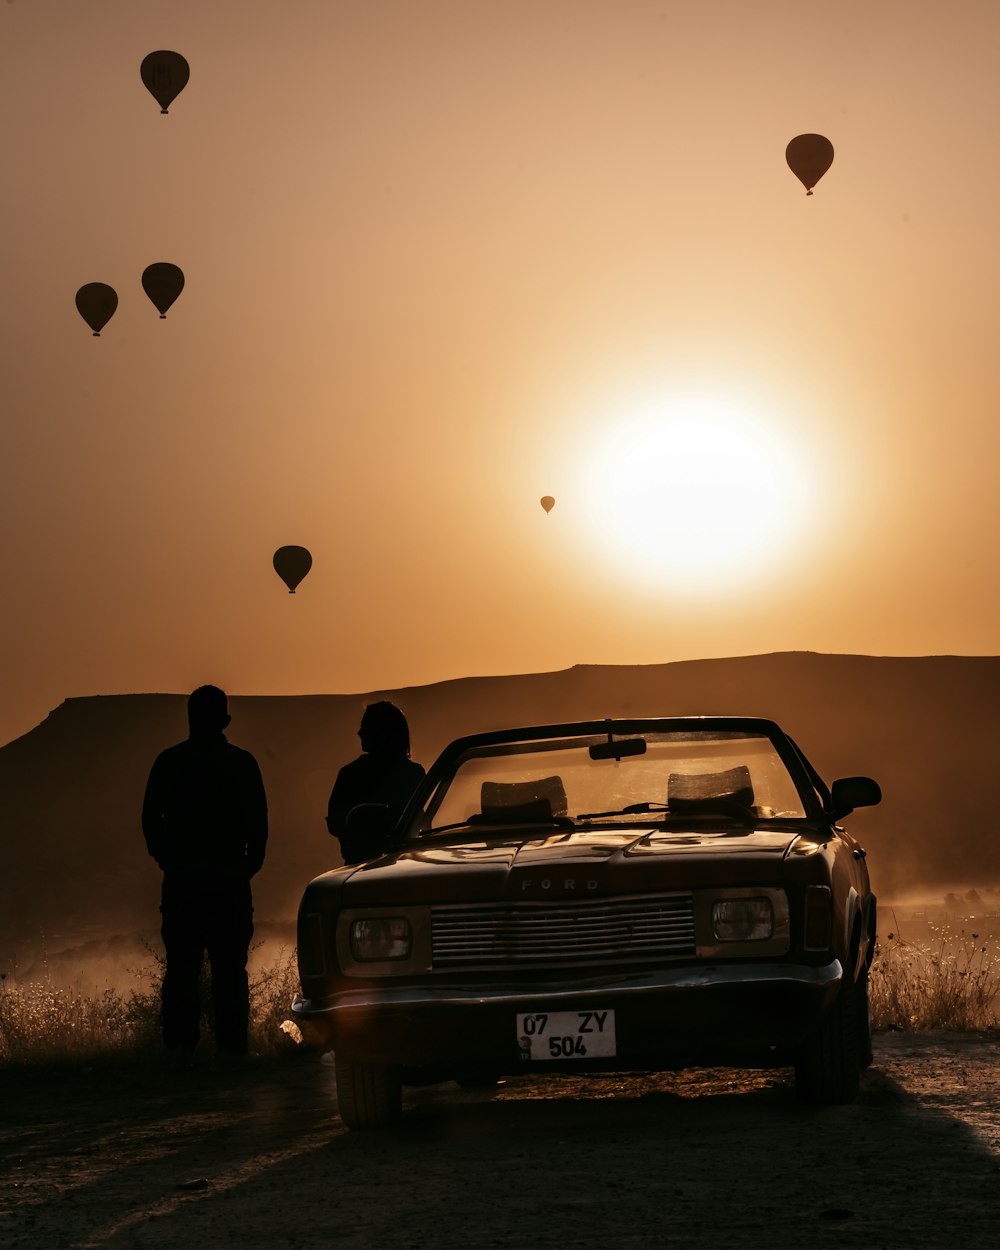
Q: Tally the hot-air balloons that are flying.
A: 6